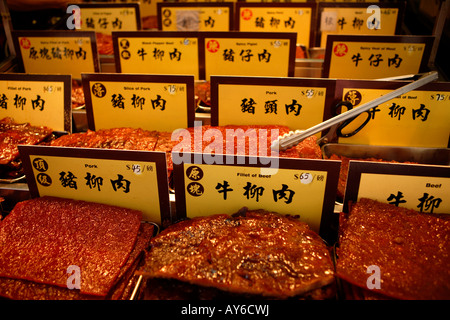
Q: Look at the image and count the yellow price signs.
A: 15